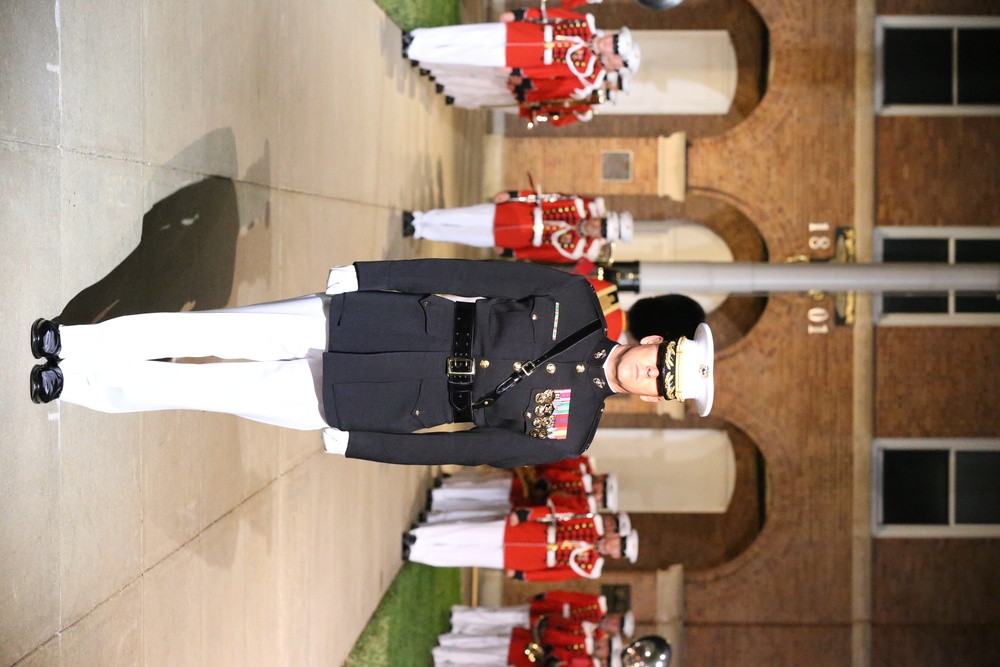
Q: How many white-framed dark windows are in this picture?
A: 3